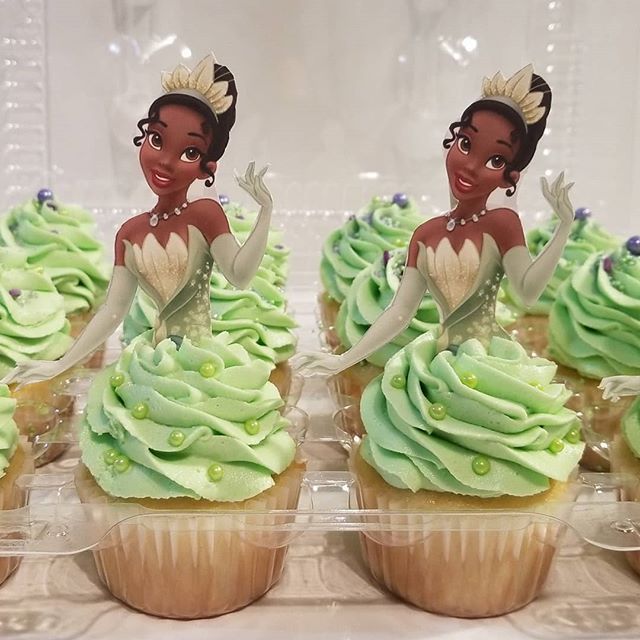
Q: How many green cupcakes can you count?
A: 12